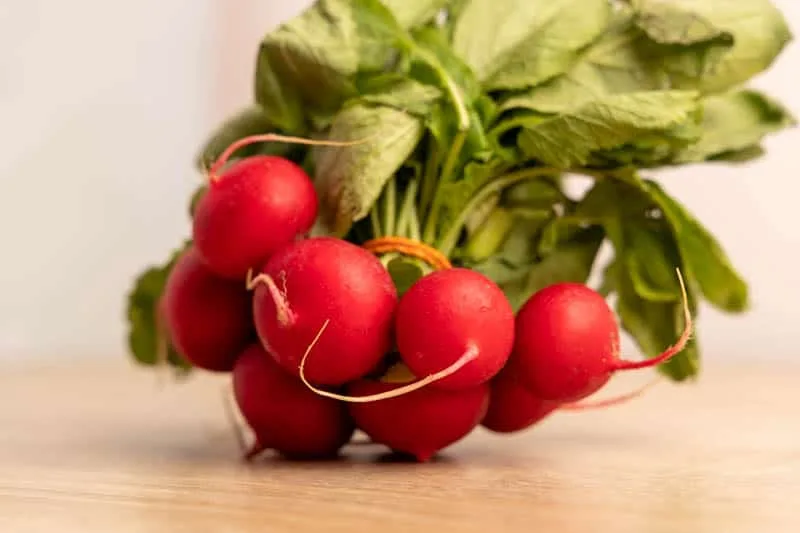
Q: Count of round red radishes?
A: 8